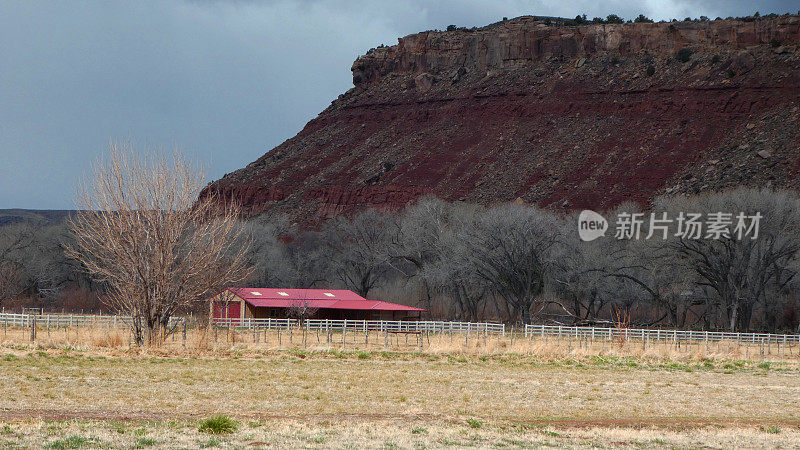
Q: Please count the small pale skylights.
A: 3